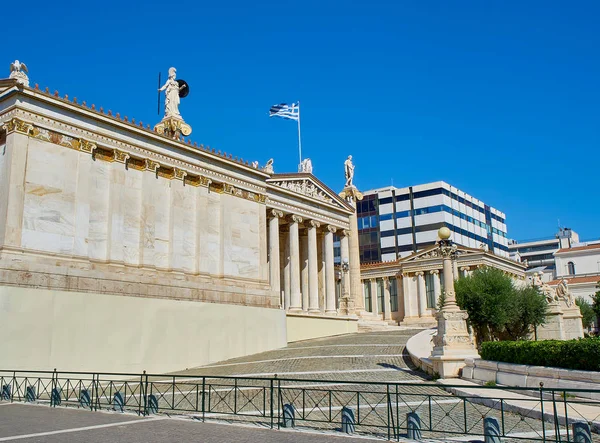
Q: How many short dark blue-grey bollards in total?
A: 11